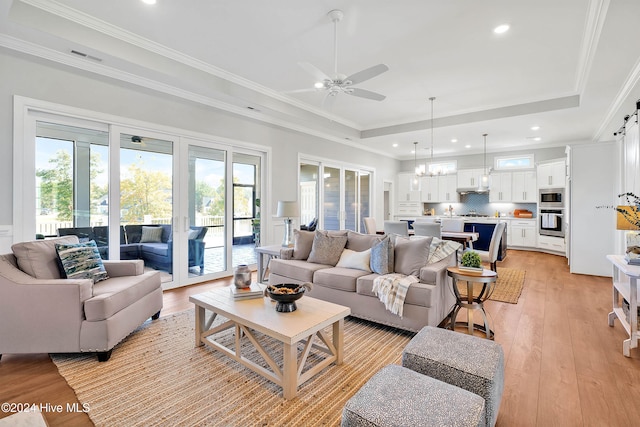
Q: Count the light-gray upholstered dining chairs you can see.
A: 6